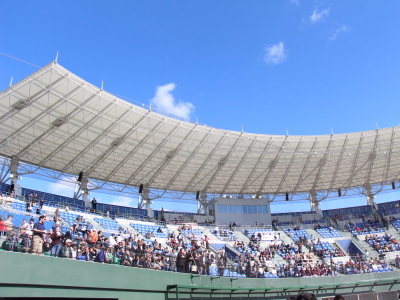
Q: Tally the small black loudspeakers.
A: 6